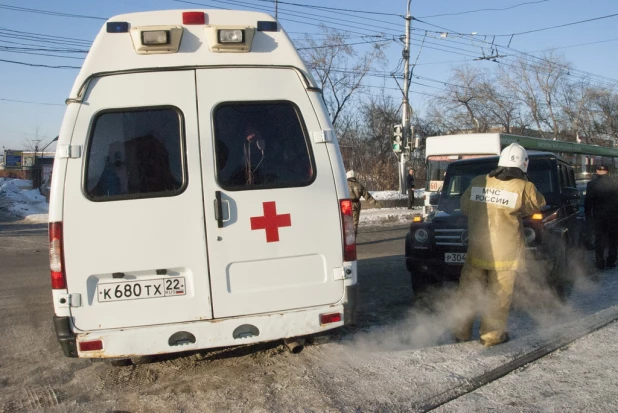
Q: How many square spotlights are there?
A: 2